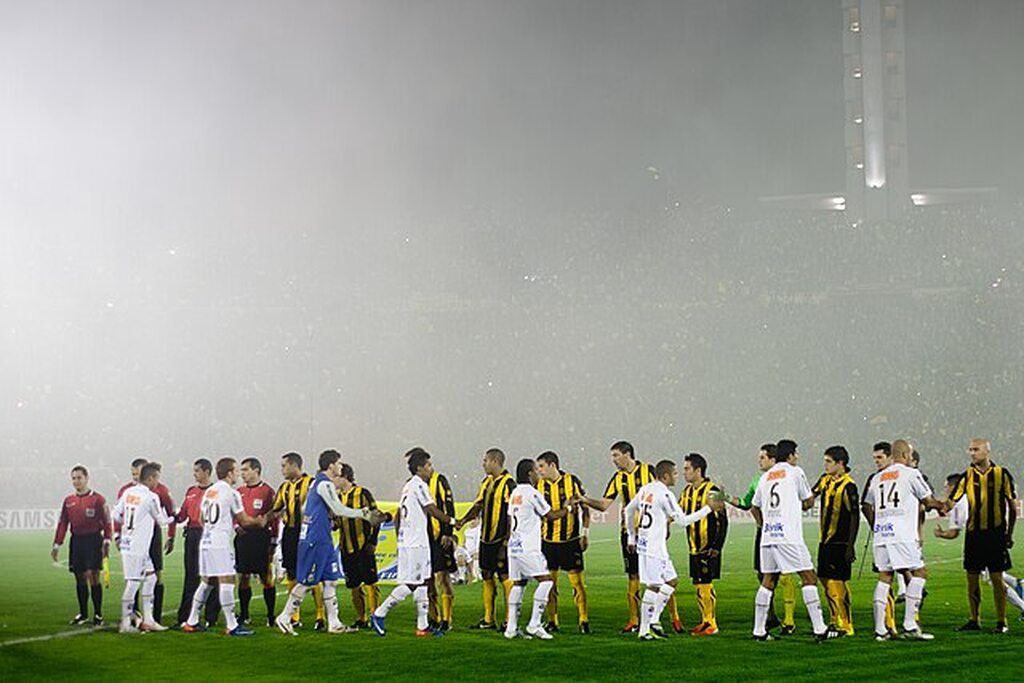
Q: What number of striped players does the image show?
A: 9